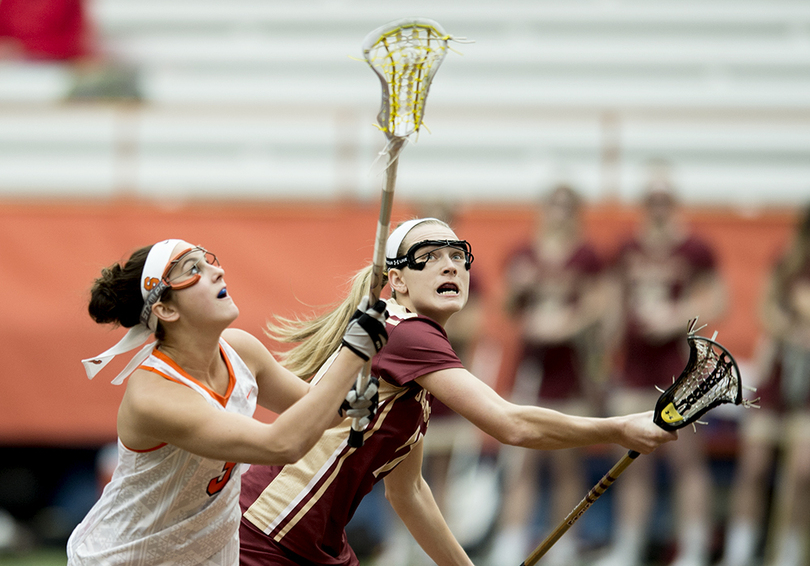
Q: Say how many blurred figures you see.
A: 4